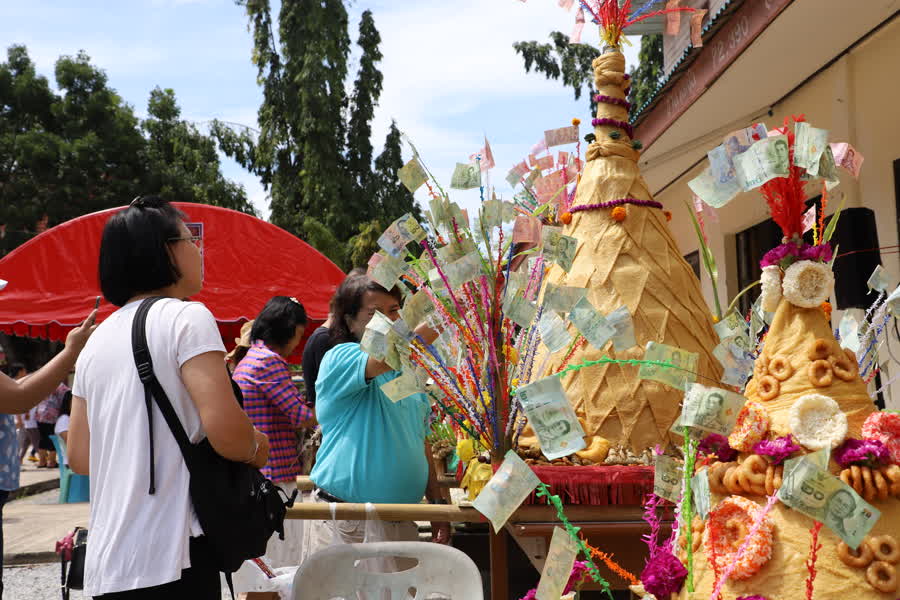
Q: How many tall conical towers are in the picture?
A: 2